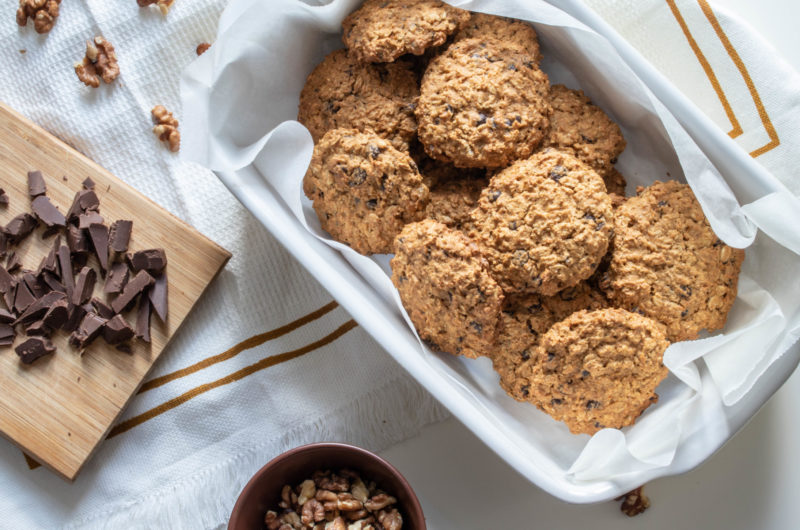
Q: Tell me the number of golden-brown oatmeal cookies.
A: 12